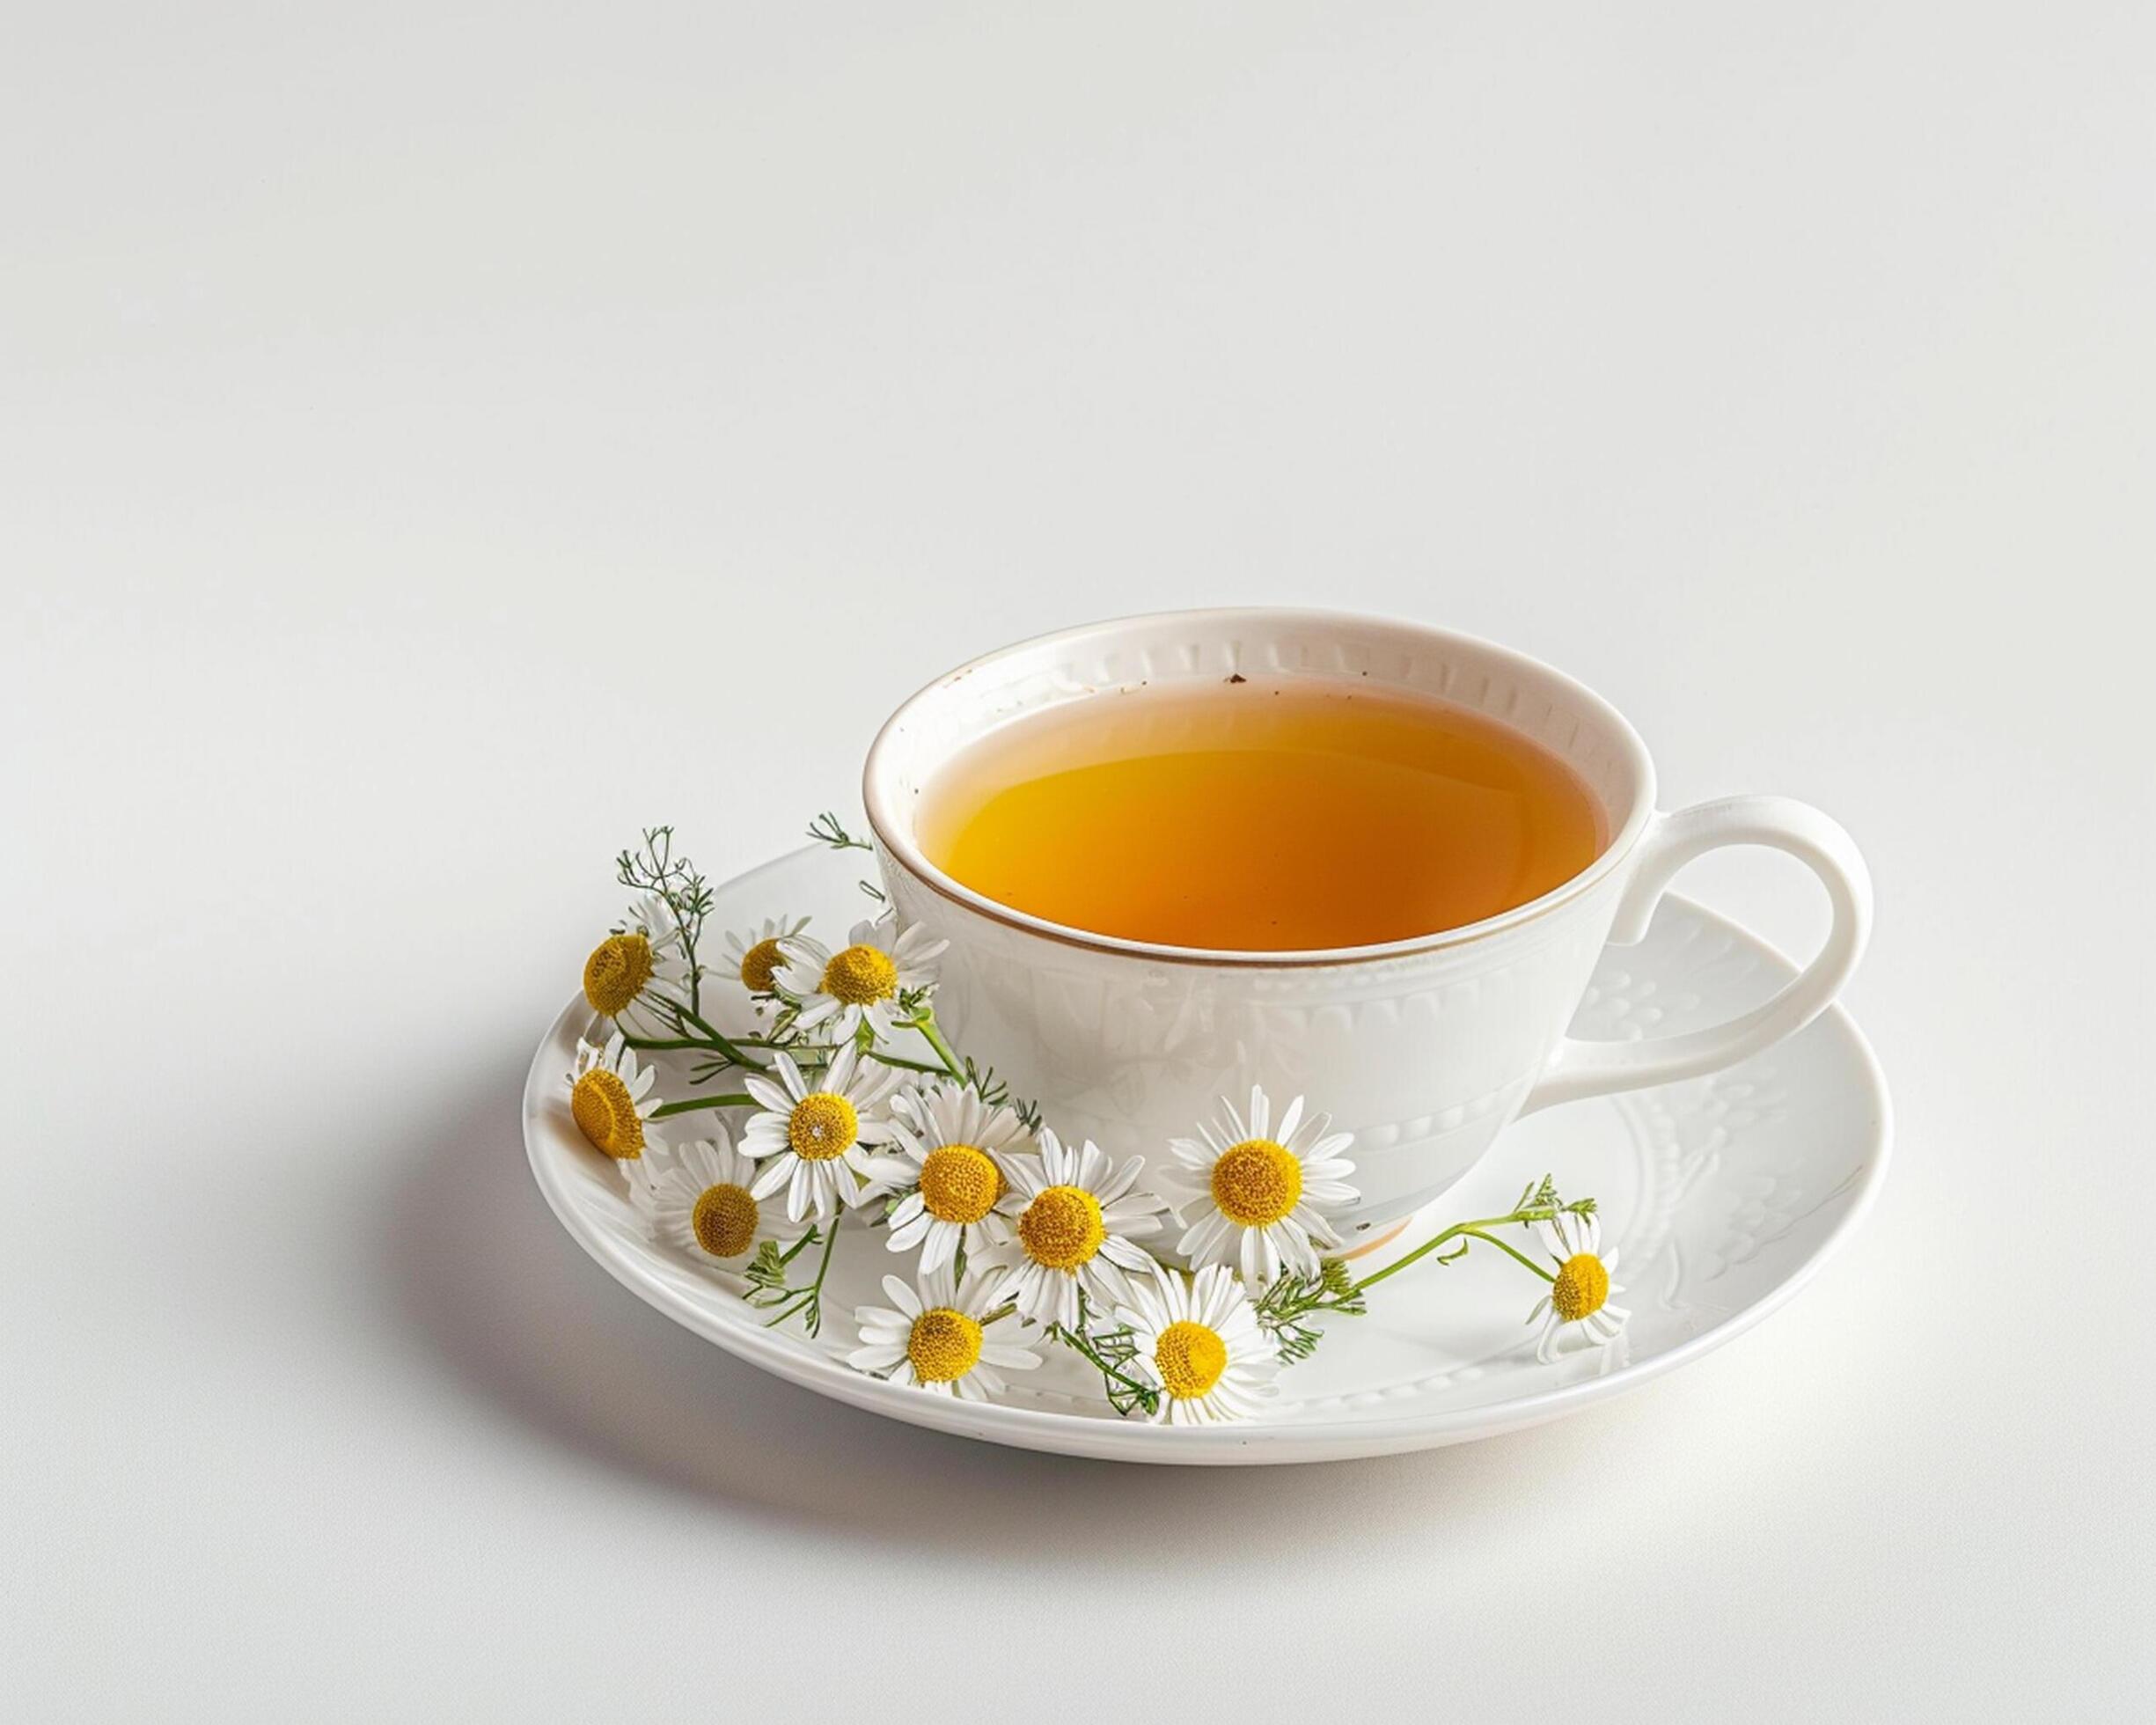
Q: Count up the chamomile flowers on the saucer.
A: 12